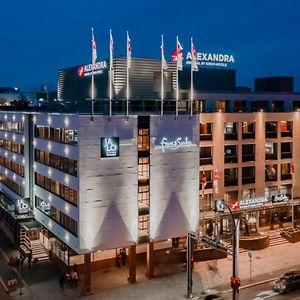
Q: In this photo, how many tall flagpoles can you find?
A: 6